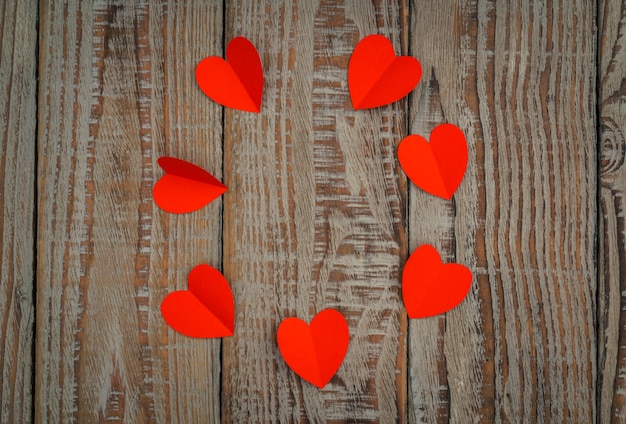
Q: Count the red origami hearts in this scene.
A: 7